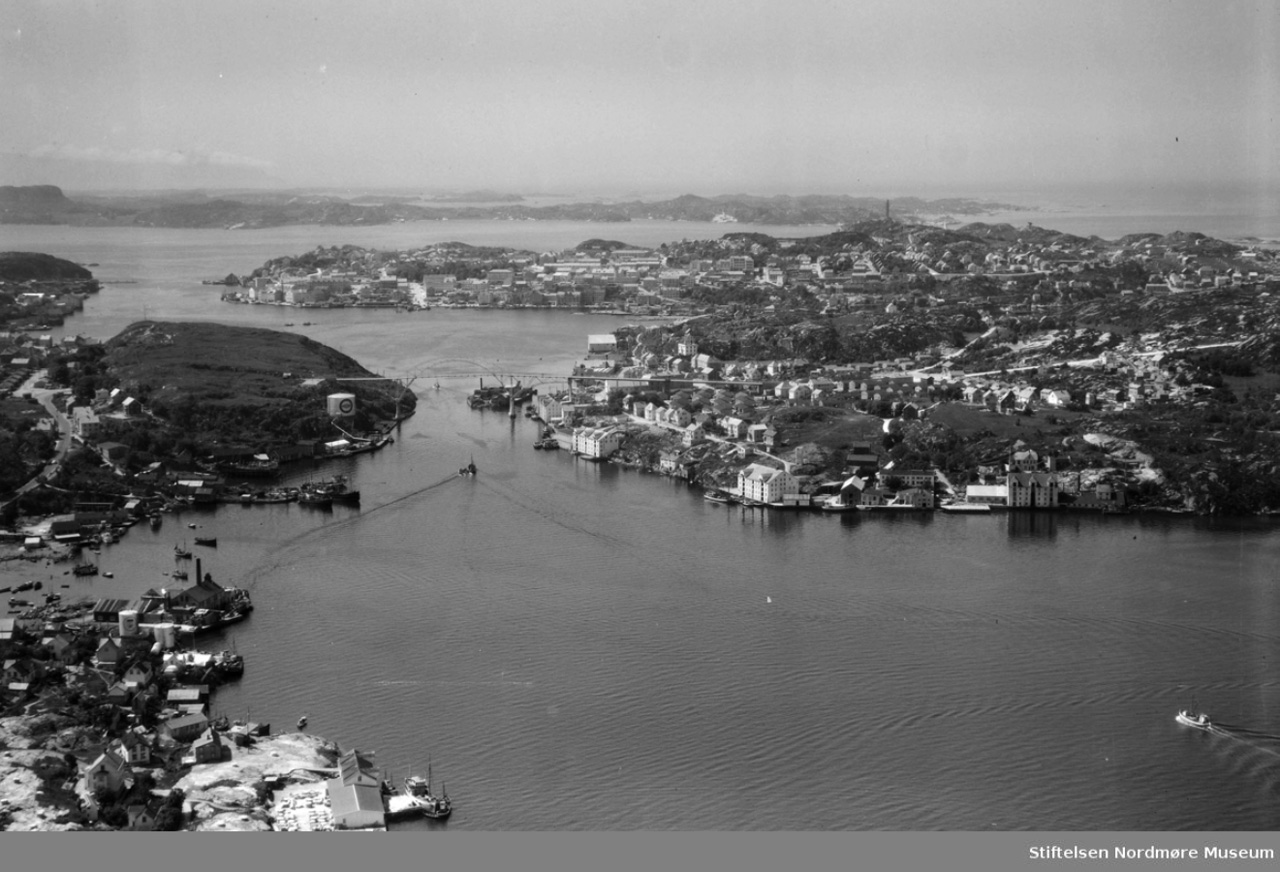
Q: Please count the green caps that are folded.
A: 0